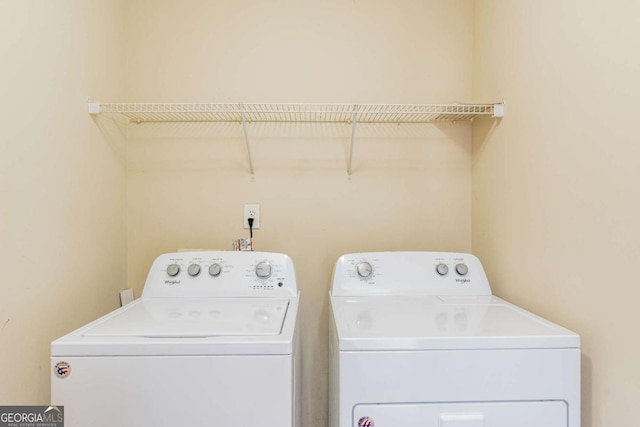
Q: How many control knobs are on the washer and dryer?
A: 7